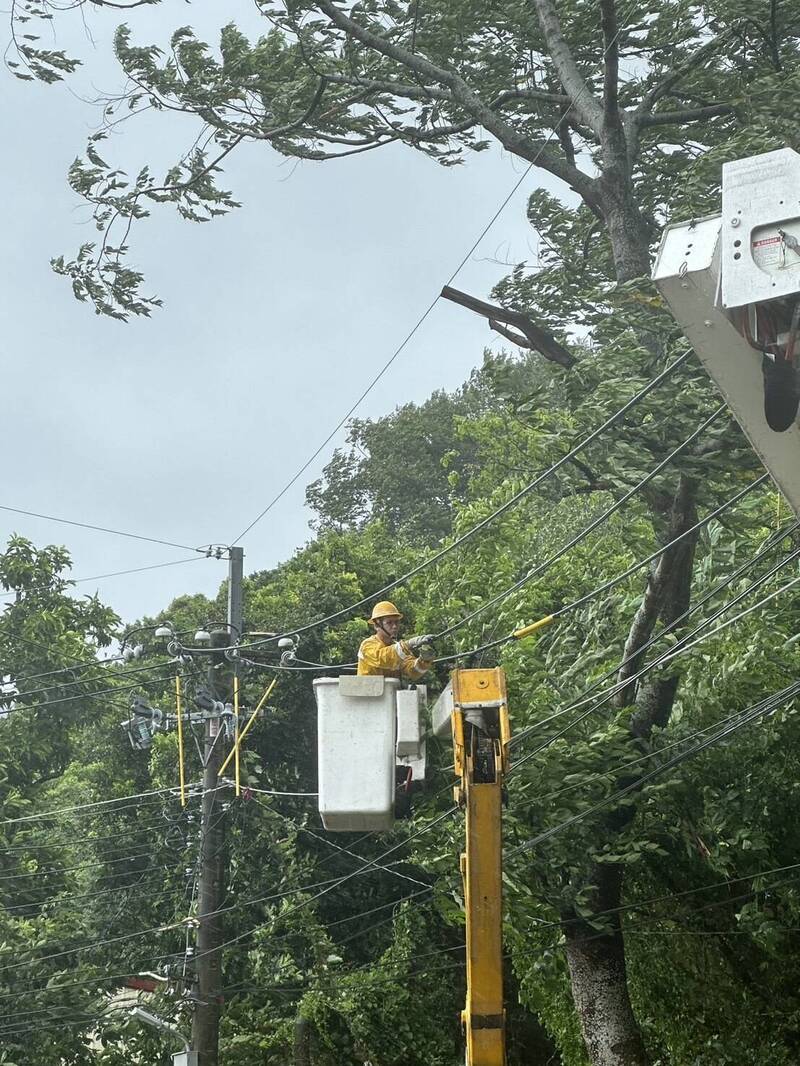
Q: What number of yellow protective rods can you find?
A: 4